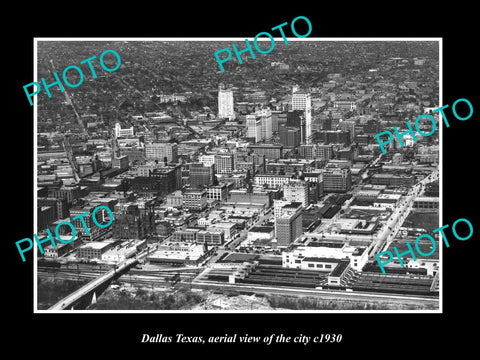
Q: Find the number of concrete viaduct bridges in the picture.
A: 1